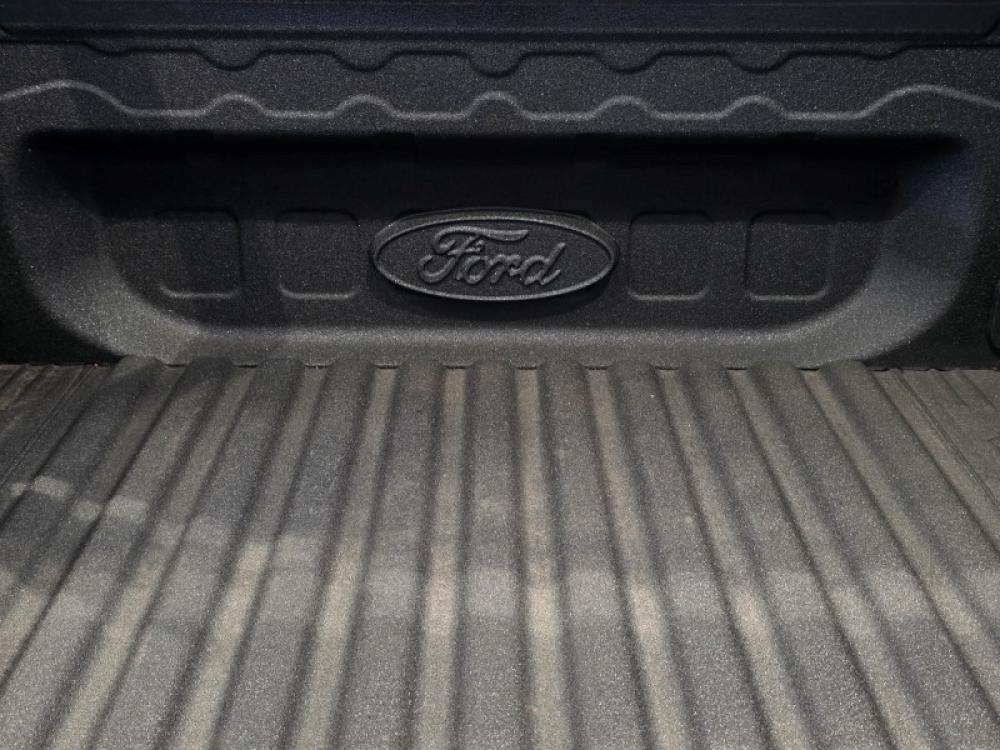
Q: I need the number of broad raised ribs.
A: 11